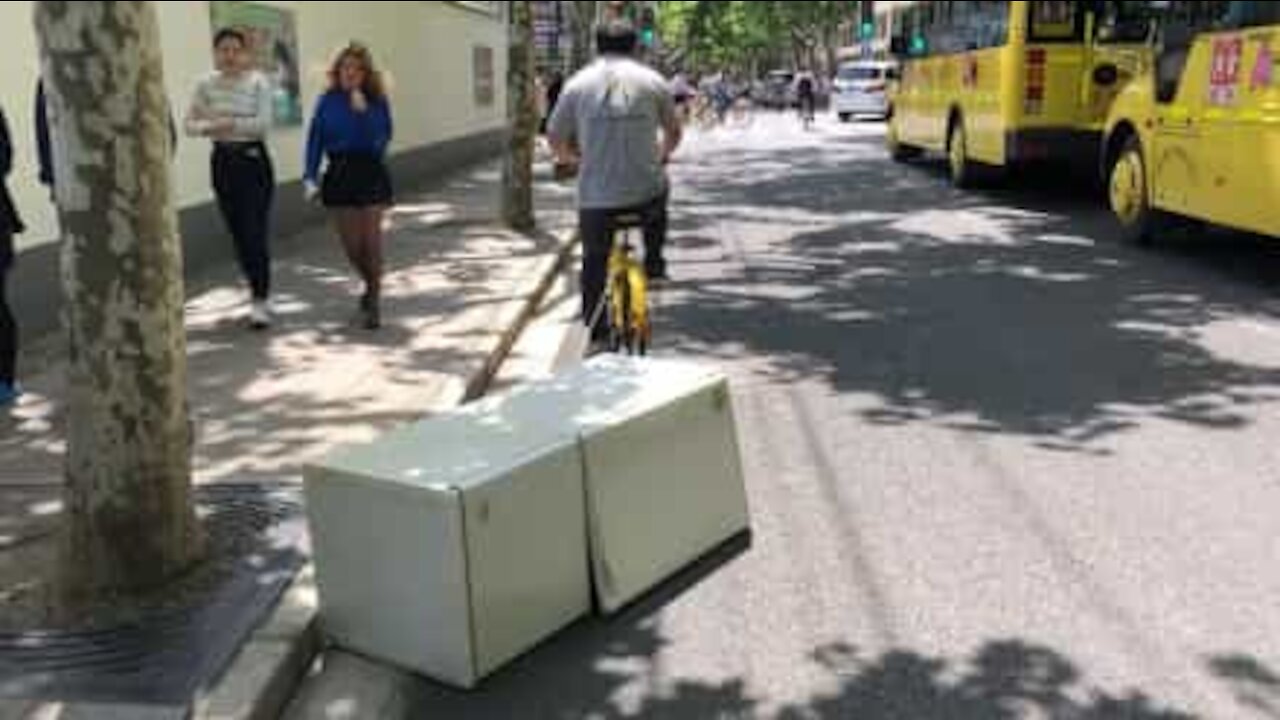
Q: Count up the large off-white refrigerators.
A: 1